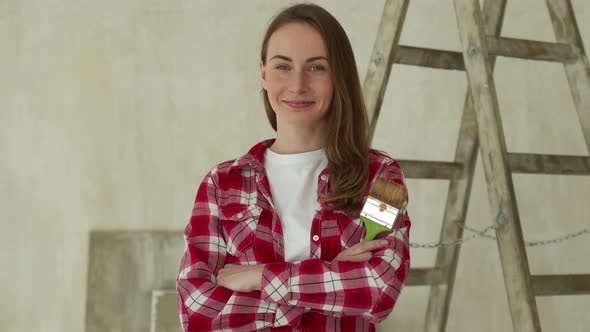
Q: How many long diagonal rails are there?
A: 4